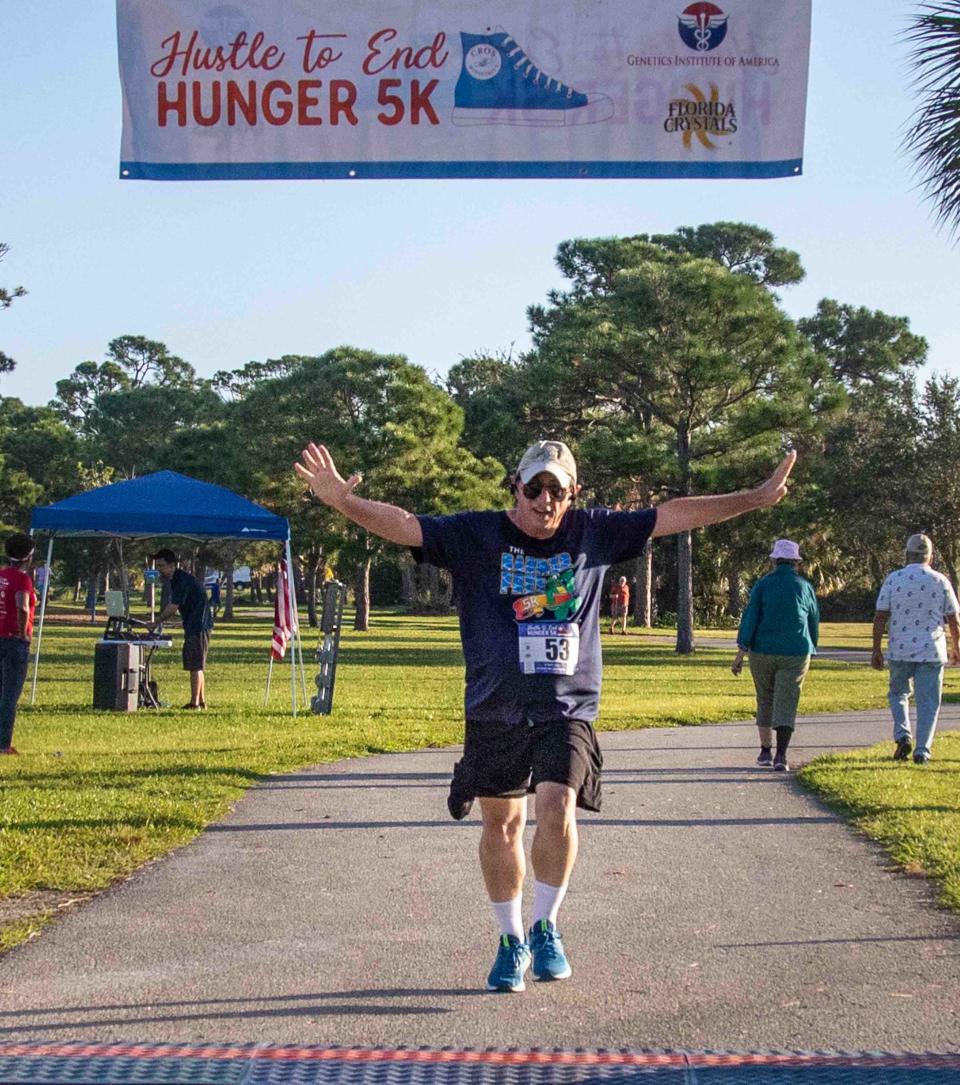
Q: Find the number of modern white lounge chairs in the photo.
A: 0